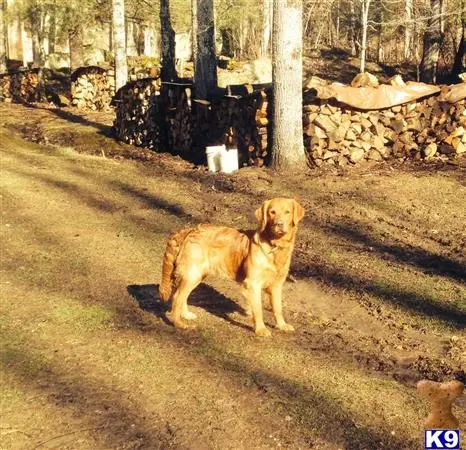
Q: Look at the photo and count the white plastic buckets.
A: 2